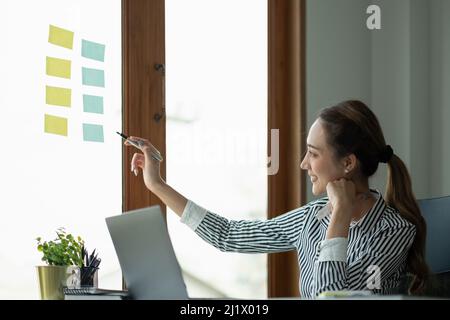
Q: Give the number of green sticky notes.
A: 4